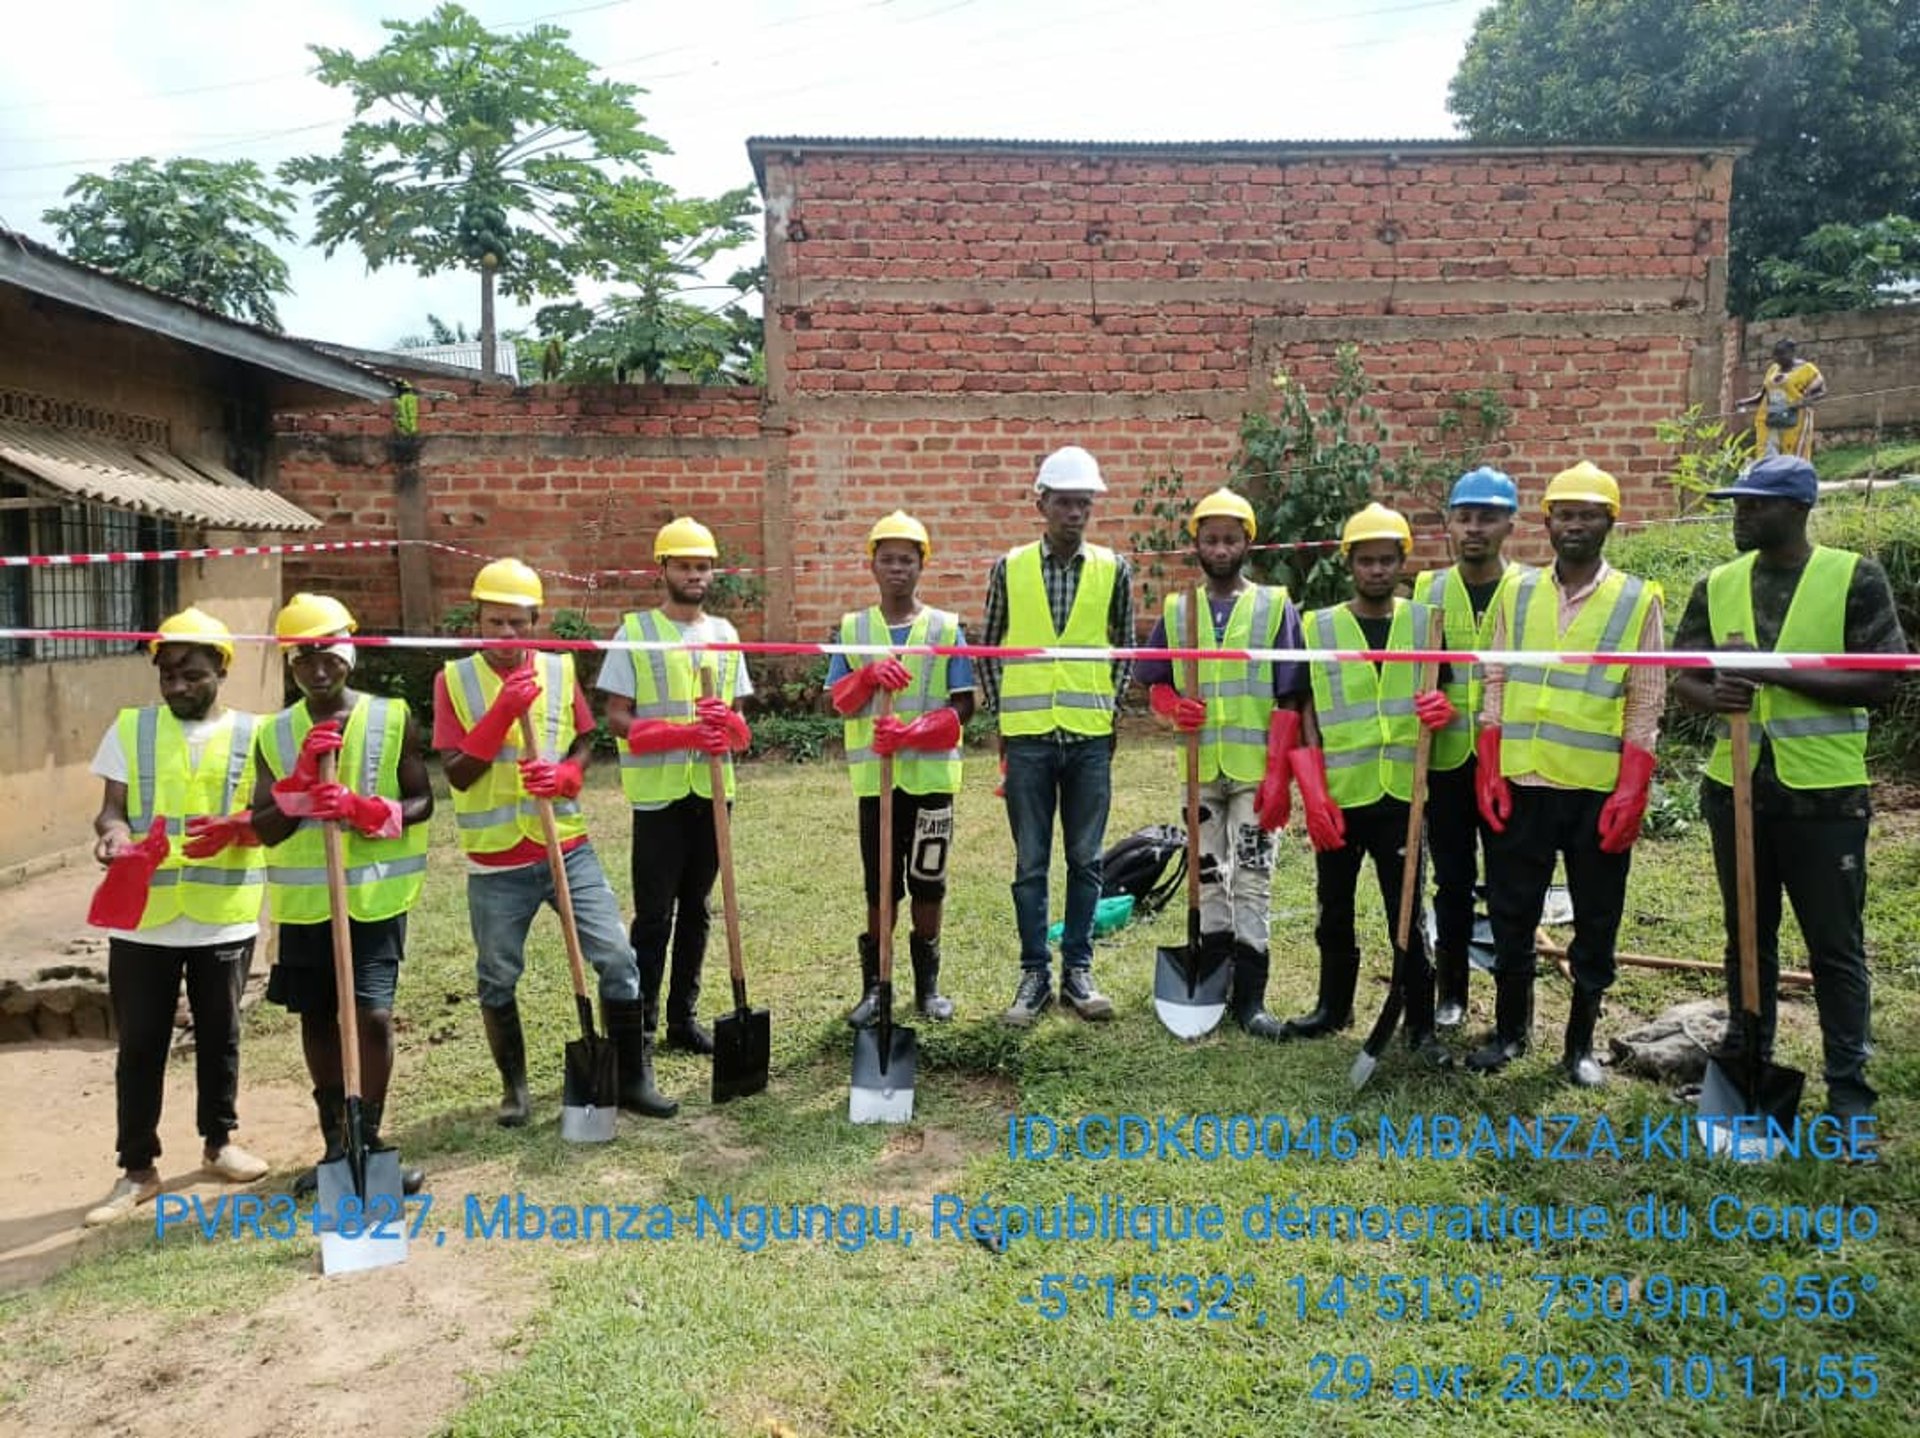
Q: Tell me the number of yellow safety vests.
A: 11